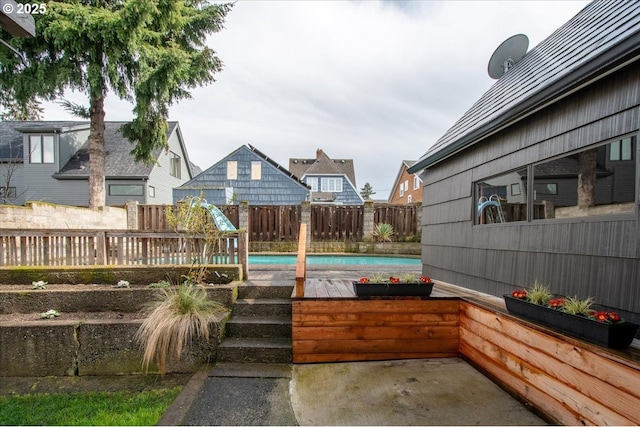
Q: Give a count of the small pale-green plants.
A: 3